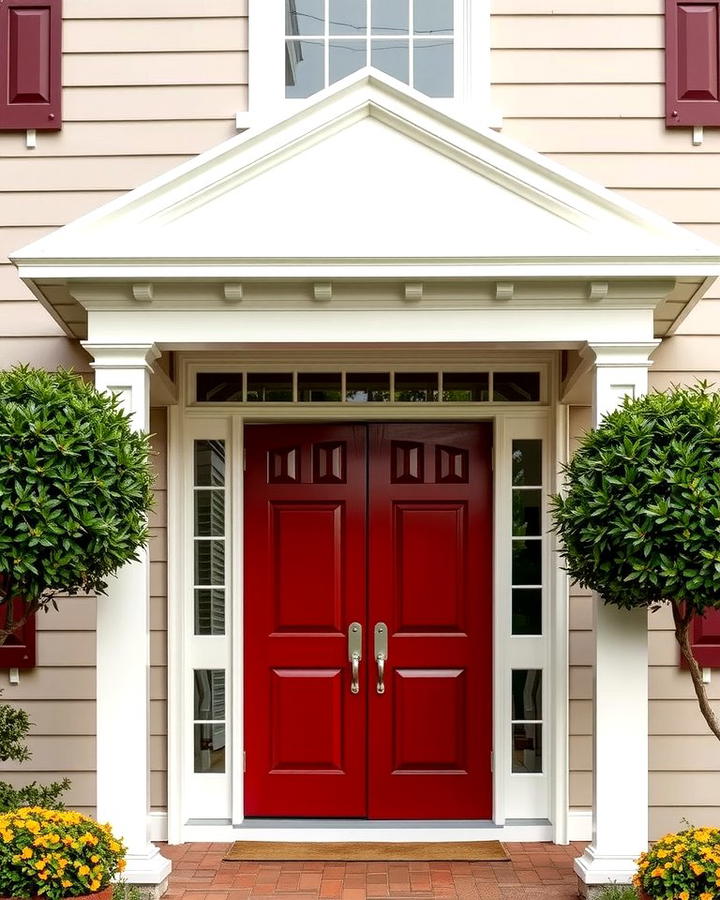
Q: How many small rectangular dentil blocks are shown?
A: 6